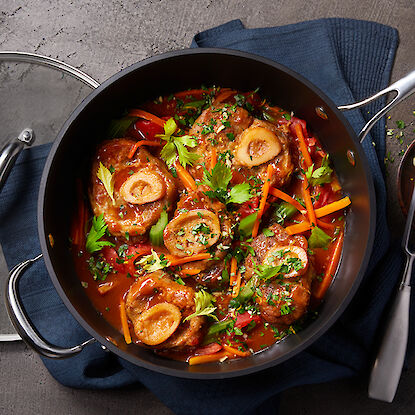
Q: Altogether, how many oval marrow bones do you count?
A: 5